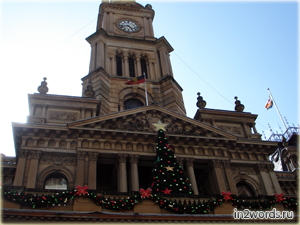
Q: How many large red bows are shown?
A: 4